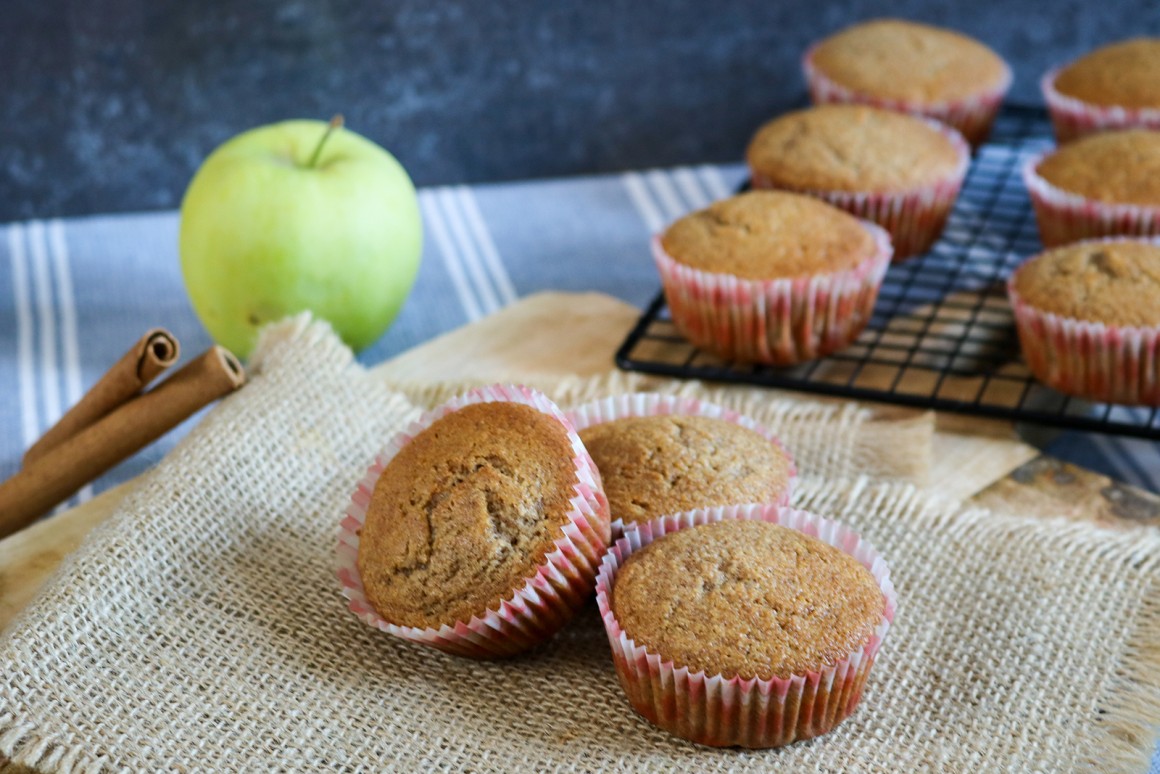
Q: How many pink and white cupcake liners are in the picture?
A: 9